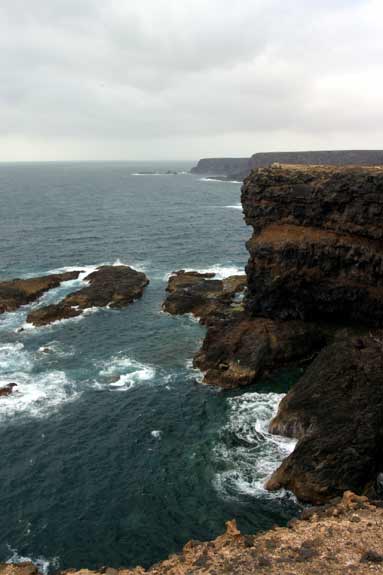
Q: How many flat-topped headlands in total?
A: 3